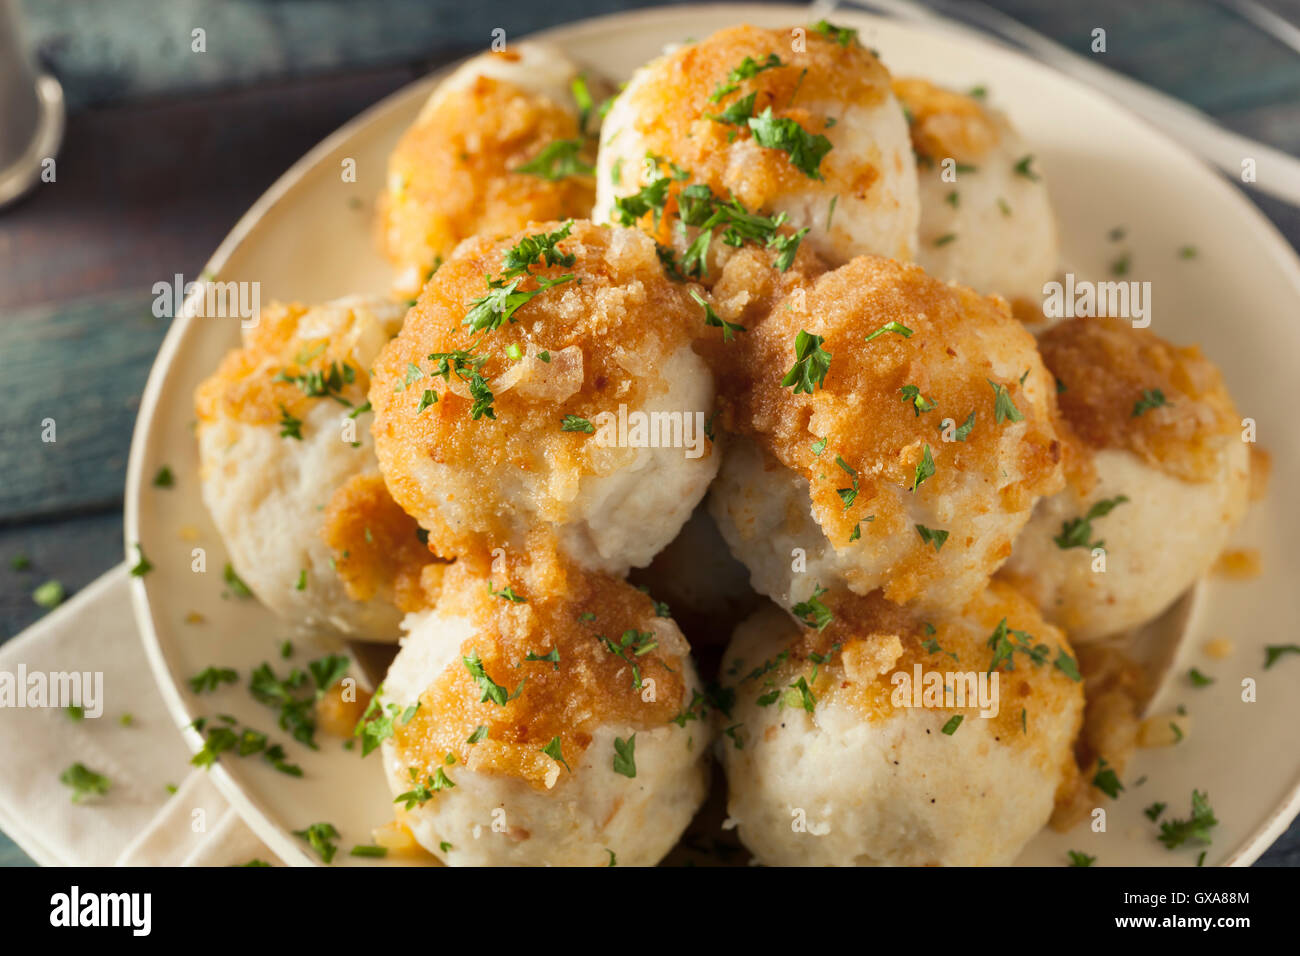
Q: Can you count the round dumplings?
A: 9